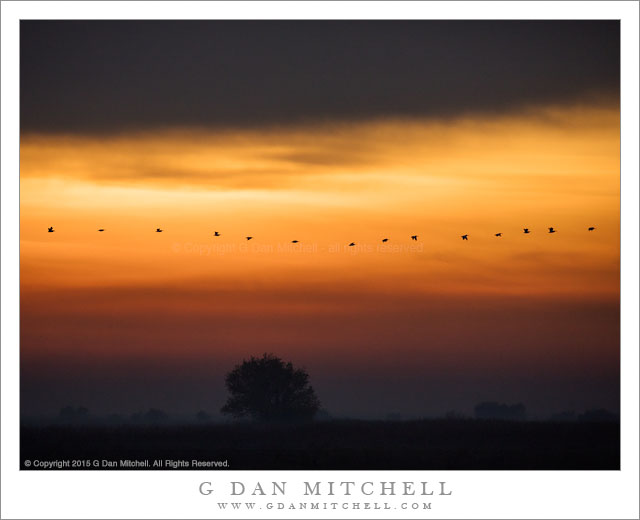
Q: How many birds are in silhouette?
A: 14